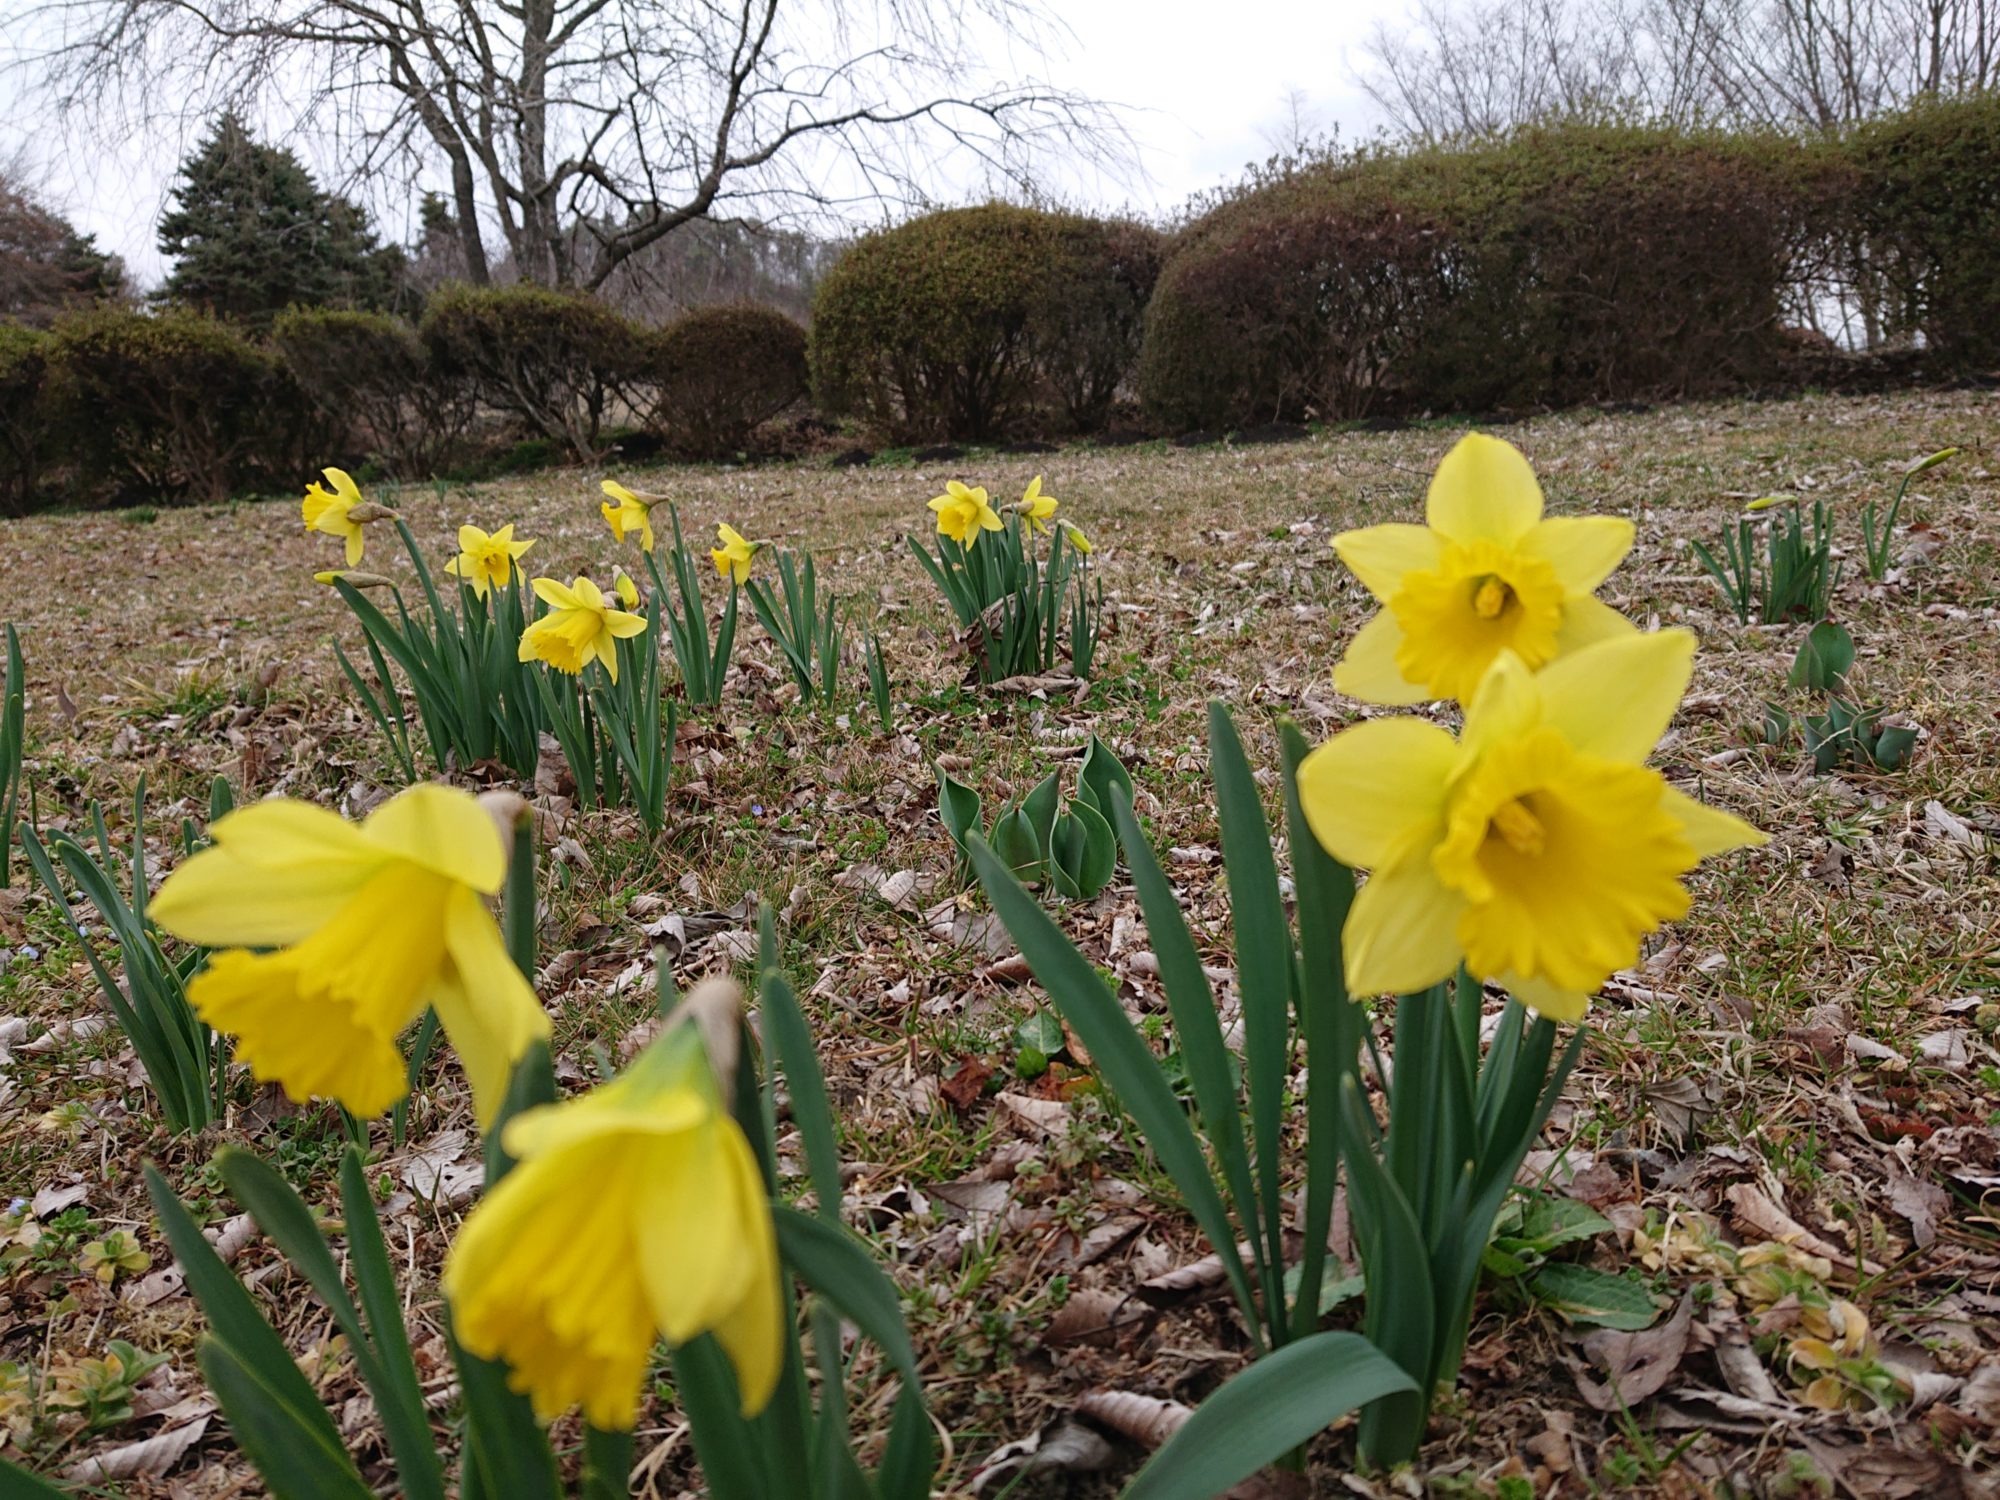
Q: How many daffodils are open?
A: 11